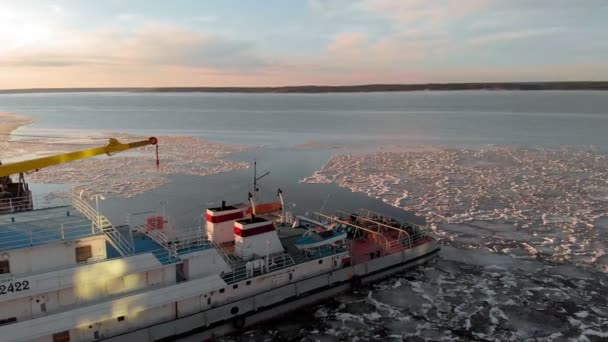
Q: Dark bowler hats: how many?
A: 0